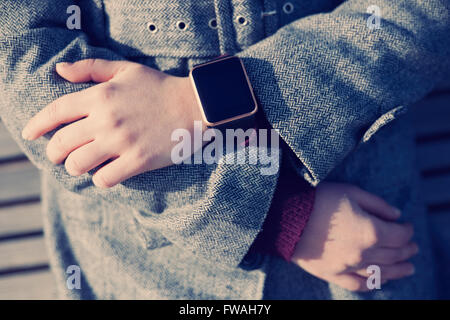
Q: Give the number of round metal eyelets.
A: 5